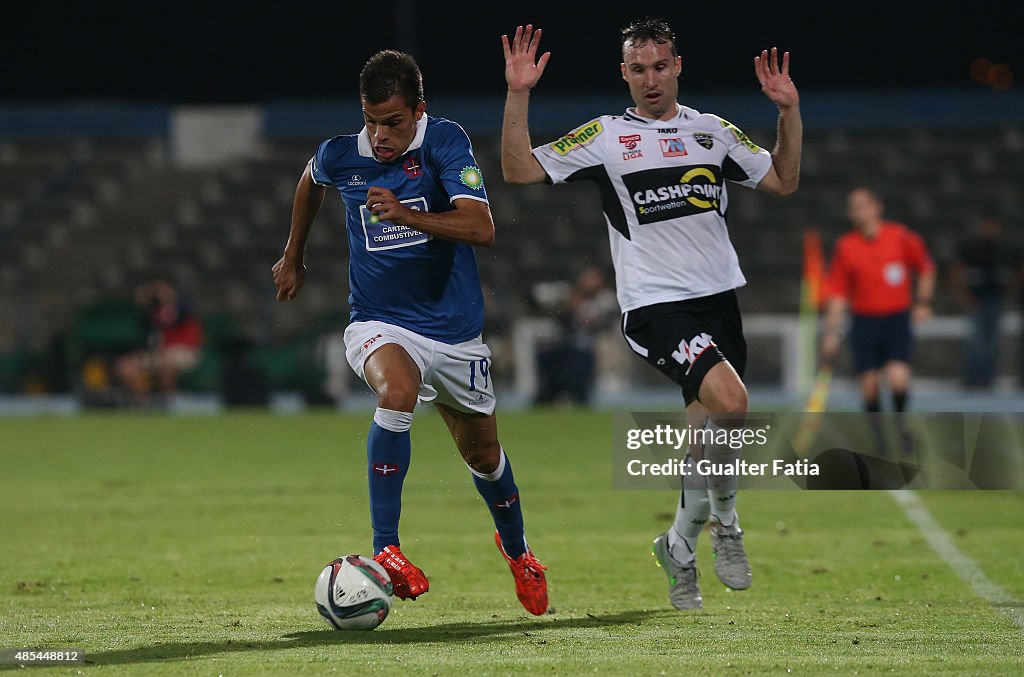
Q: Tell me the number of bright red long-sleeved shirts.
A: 0